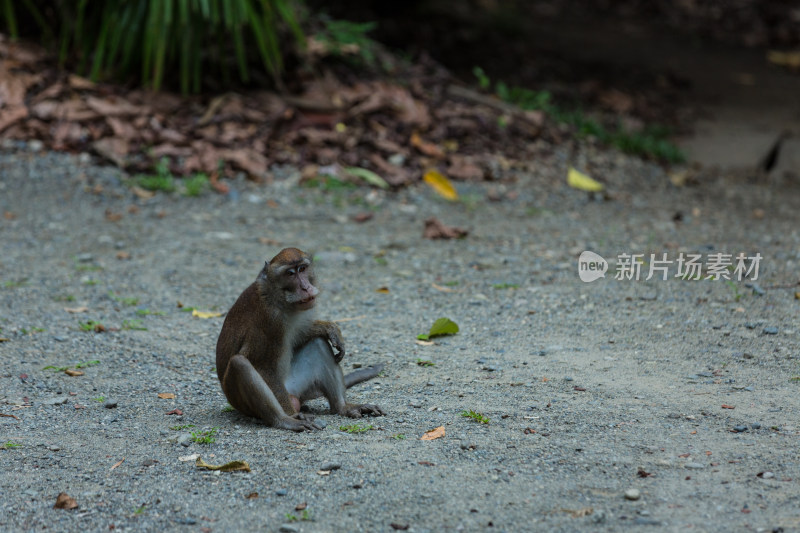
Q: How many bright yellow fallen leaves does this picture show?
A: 2